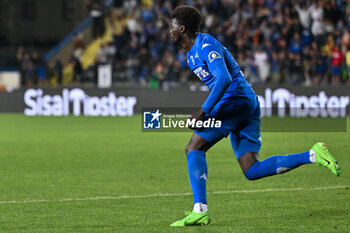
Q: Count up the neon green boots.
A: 2